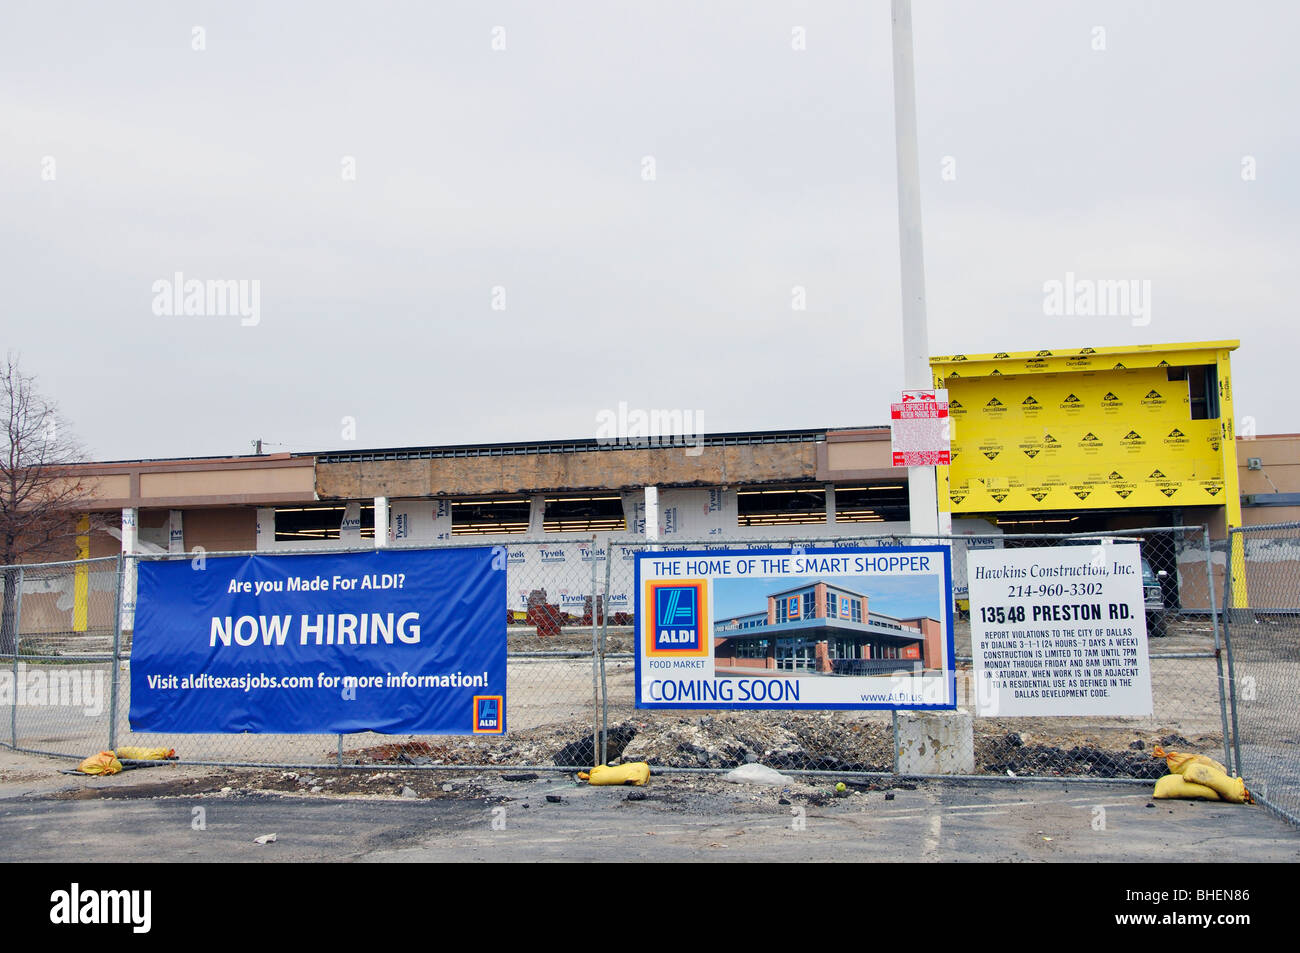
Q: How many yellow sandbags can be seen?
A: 6